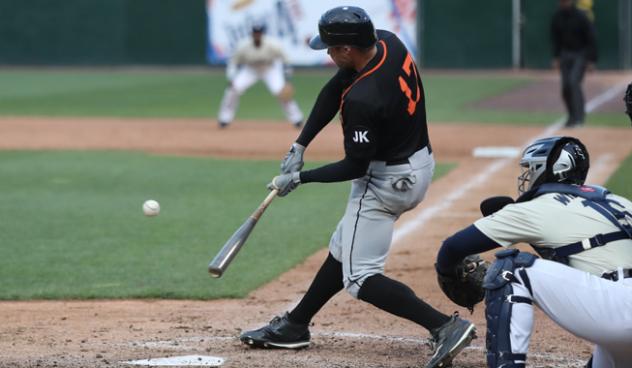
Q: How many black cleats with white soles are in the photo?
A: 2